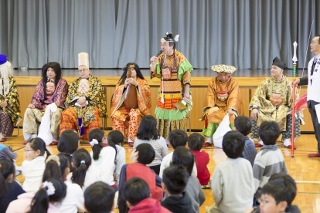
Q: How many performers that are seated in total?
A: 6